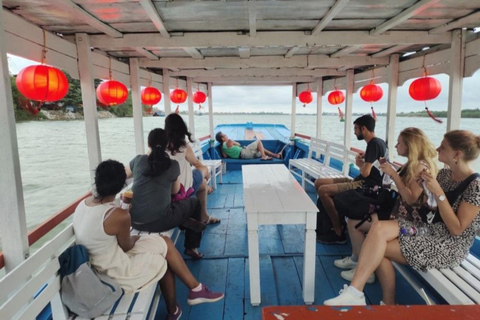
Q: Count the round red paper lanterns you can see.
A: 9